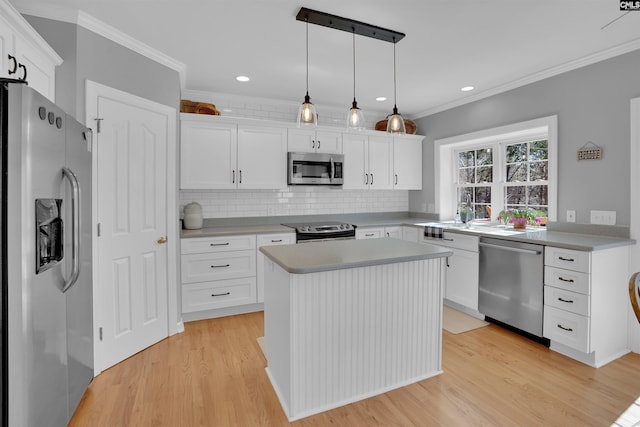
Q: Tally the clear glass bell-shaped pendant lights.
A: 3